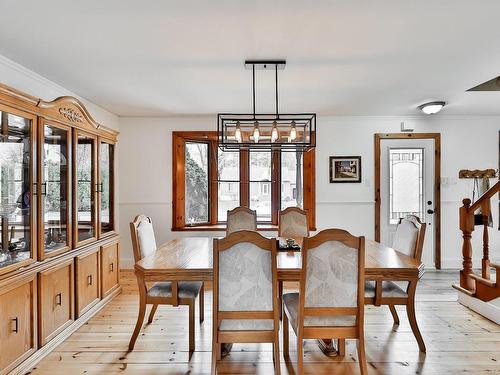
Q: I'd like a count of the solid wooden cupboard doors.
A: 4